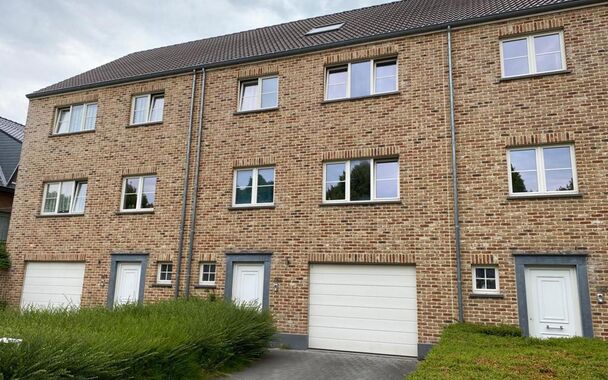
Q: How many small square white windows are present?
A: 3